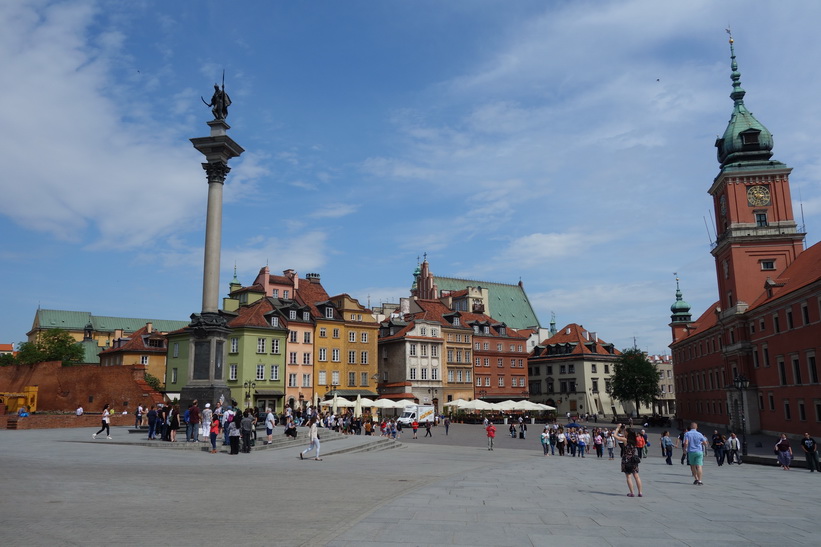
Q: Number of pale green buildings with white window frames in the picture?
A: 1